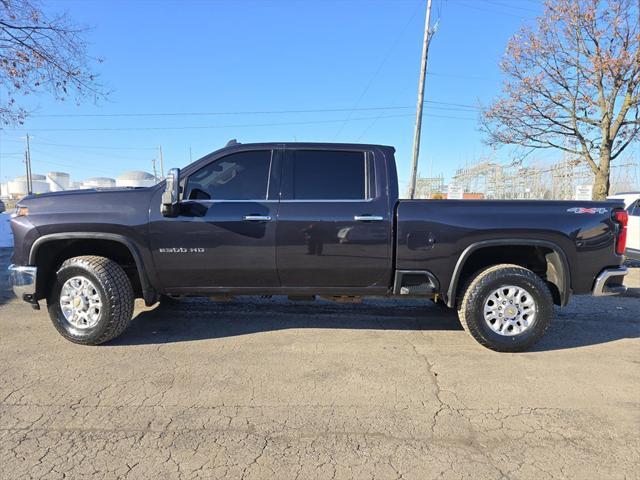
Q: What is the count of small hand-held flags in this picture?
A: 0